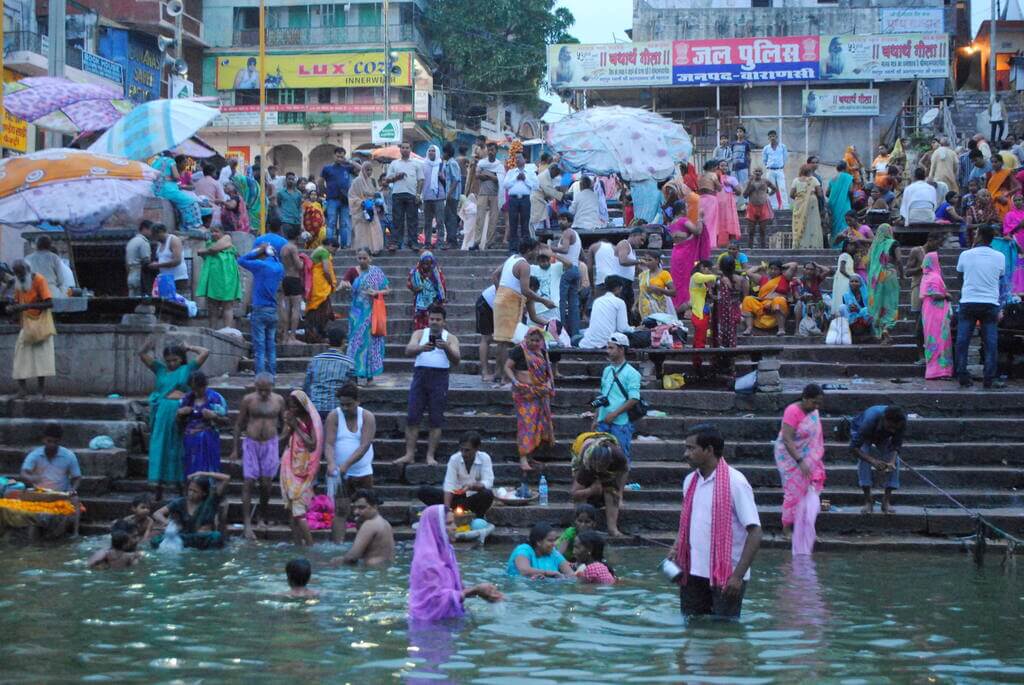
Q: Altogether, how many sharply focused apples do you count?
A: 0